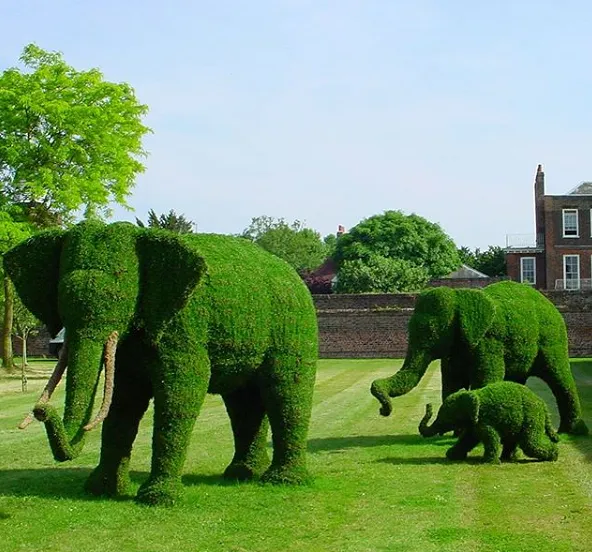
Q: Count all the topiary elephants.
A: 3